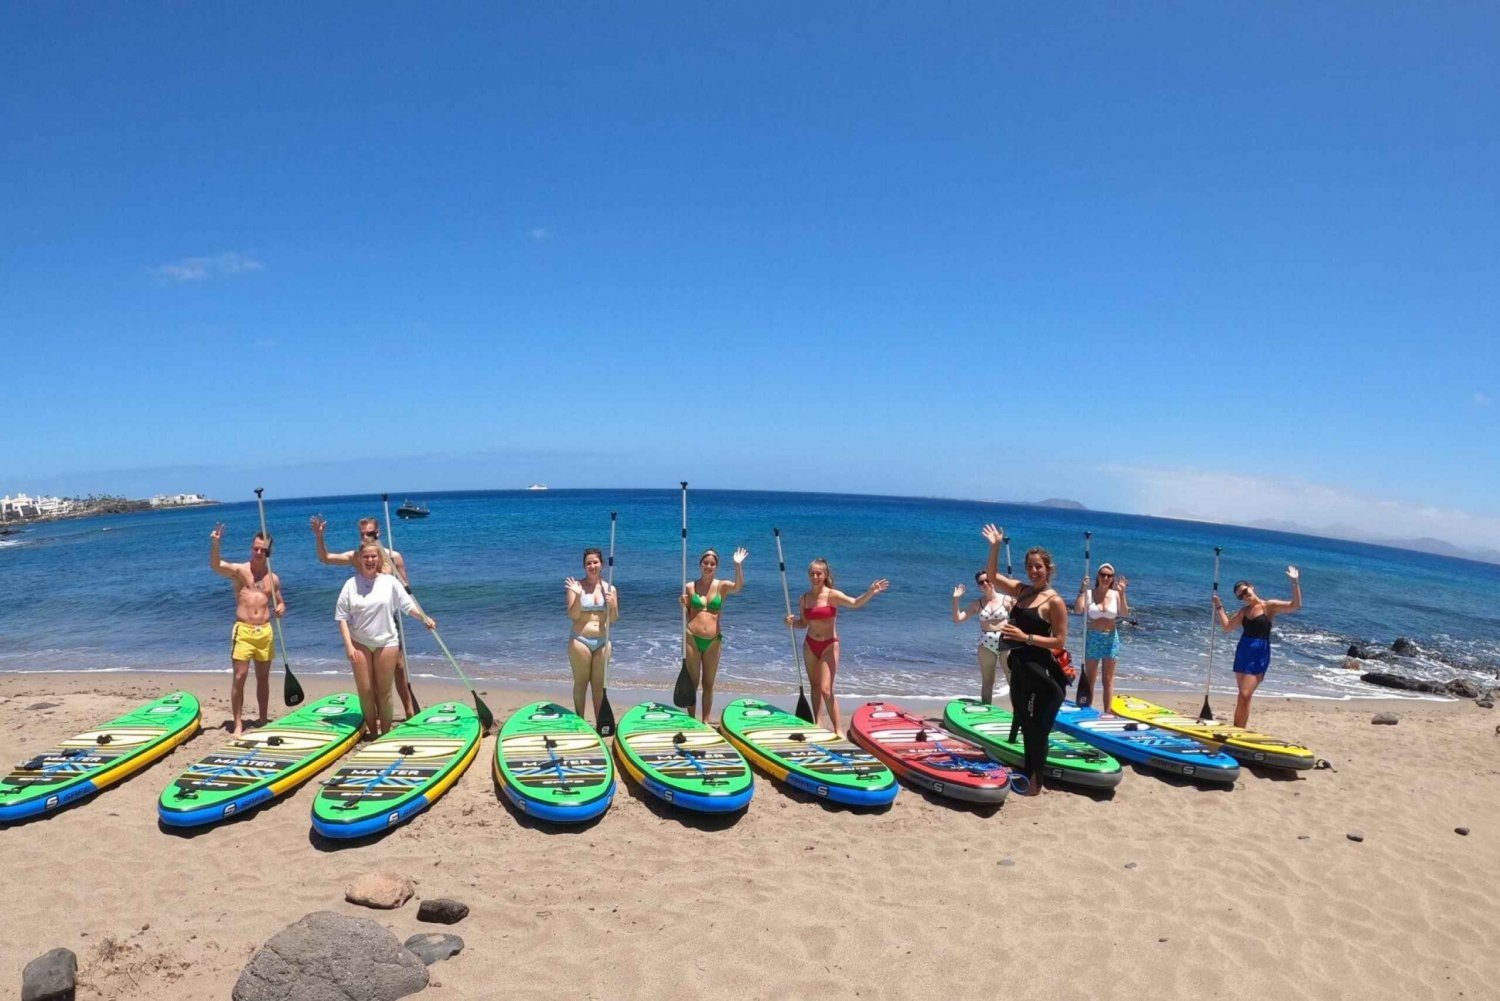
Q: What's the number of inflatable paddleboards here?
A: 10